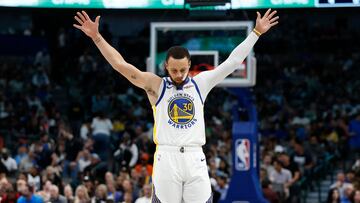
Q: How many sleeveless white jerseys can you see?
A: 1